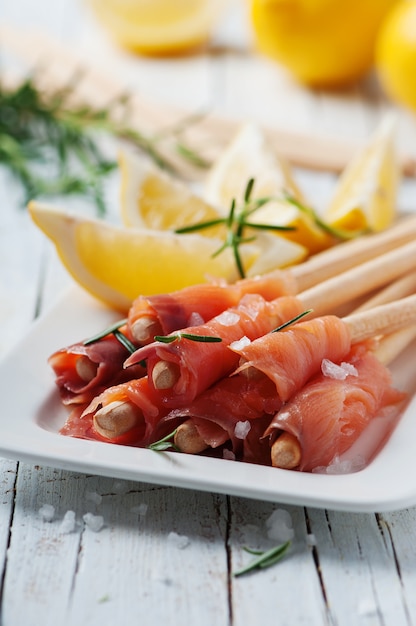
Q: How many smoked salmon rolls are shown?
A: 7